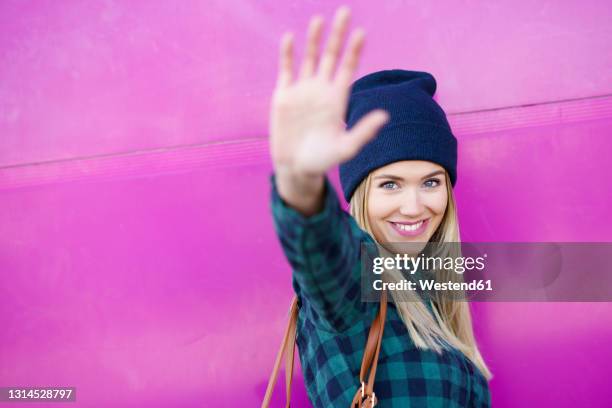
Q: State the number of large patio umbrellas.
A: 0